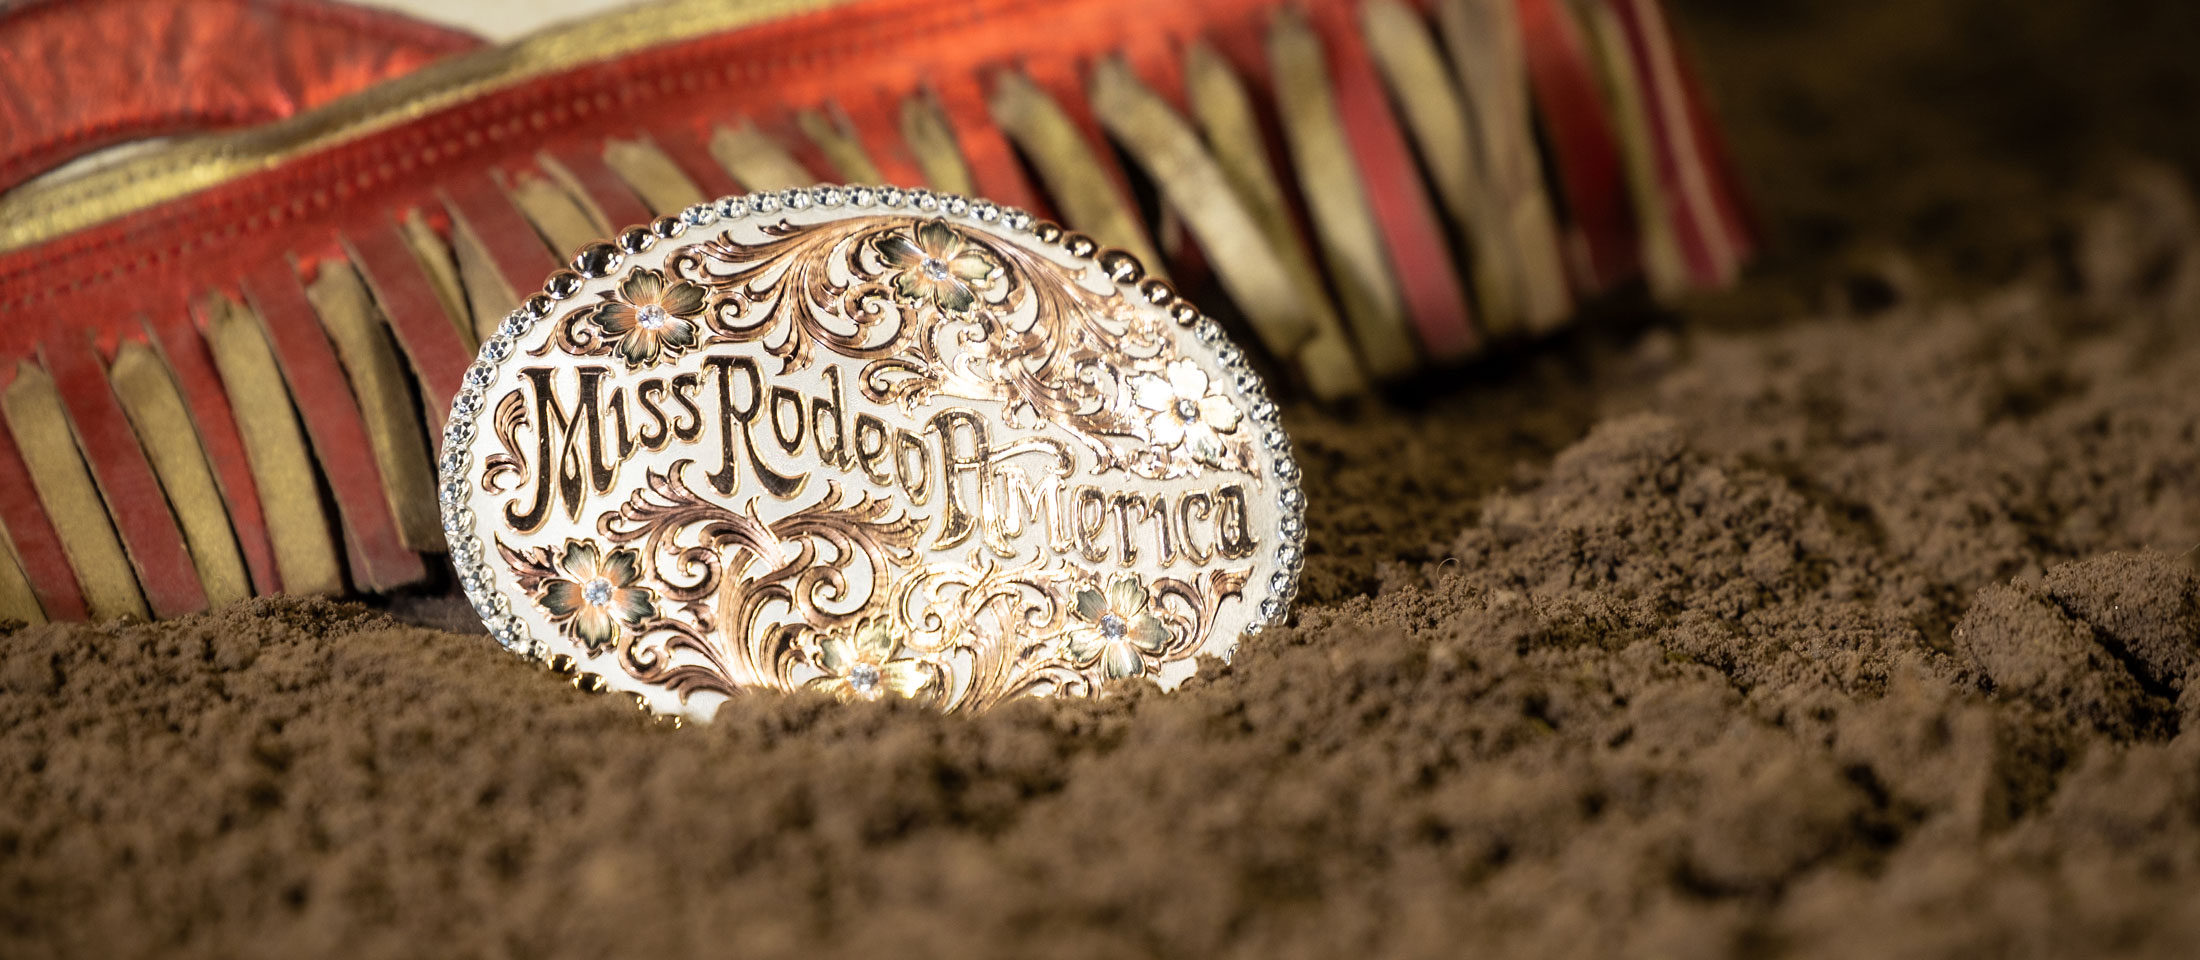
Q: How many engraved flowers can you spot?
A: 6